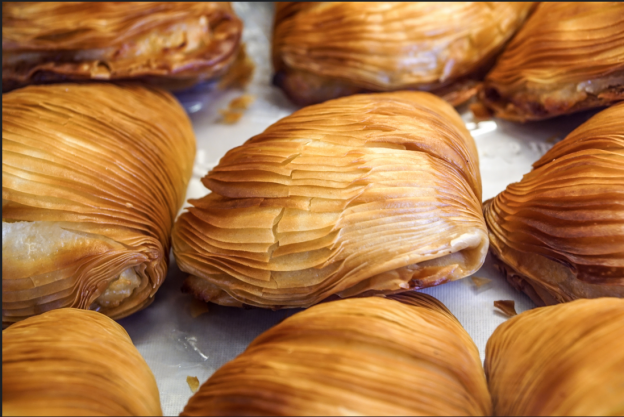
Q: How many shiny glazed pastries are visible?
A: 9